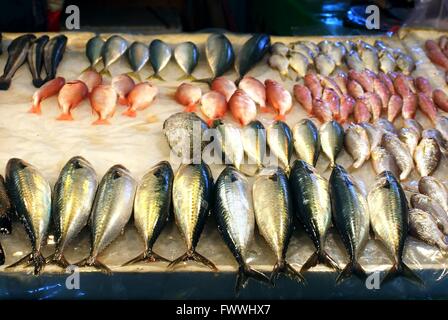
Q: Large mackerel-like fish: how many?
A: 10